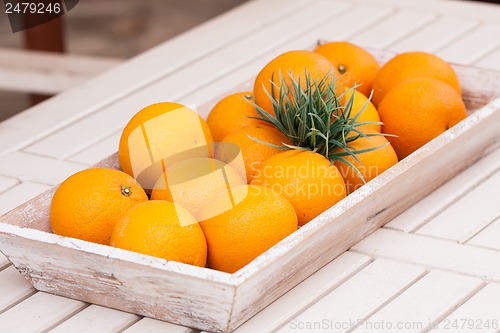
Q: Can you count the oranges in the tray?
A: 14